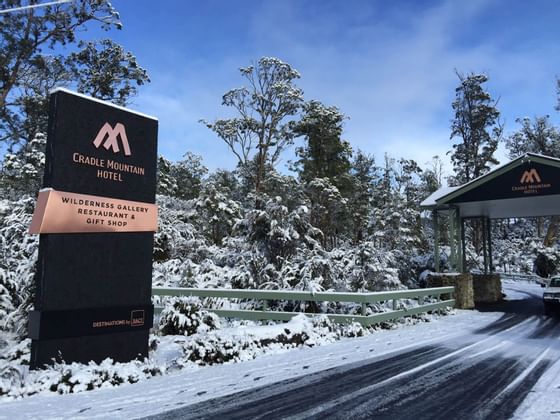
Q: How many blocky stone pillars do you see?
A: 2